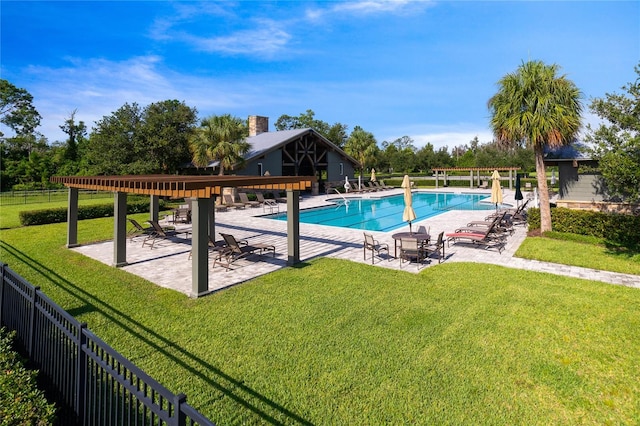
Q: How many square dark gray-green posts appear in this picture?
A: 6